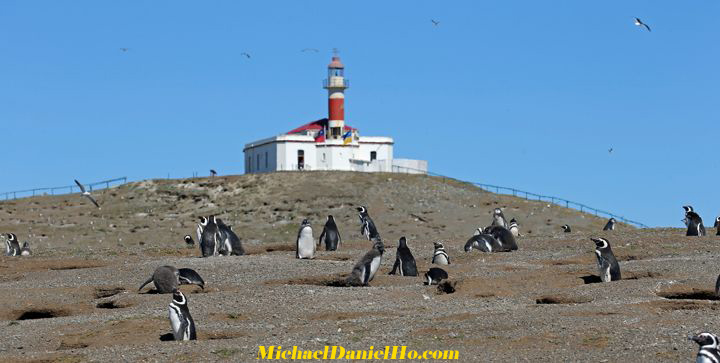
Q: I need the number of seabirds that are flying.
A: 7